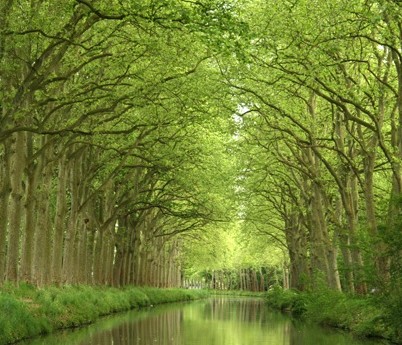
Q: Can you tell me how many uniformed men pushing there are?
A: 0